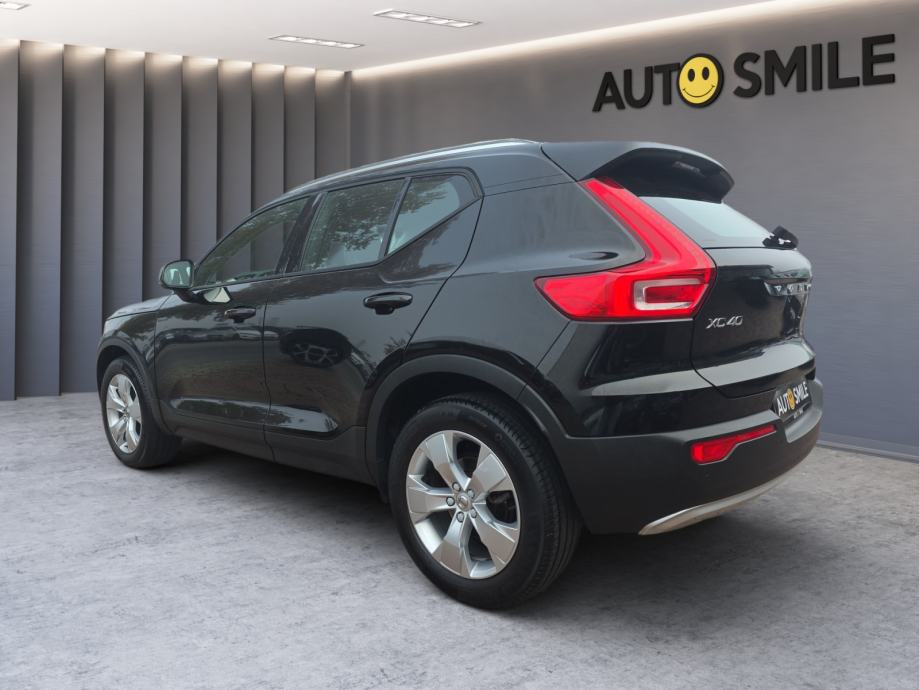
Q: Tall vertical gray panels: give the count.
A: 10